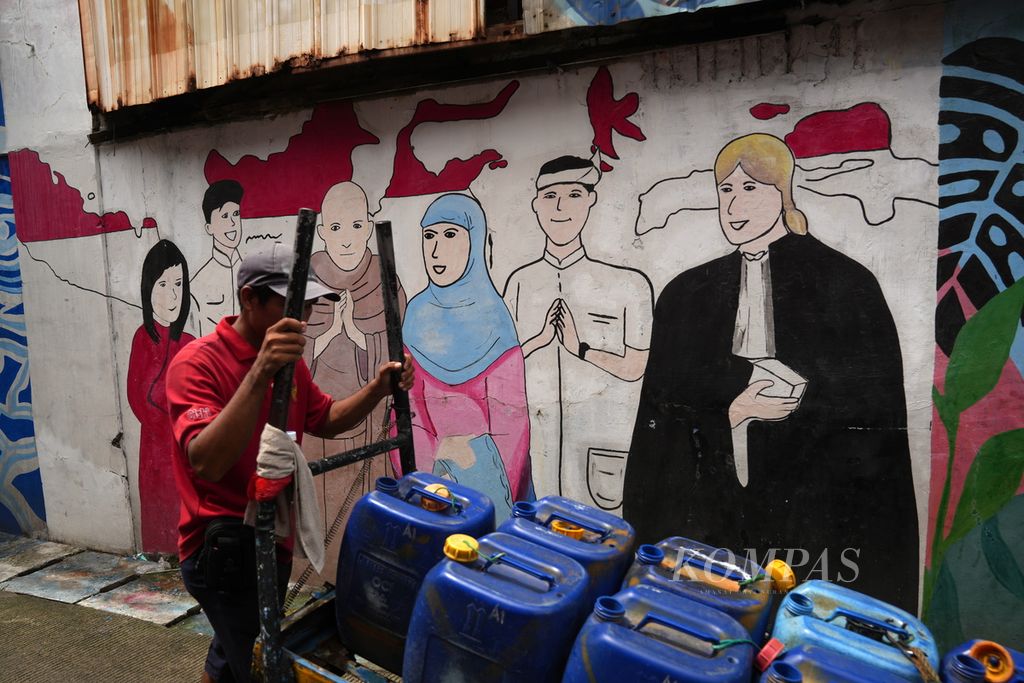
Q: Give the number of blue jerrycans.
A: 8